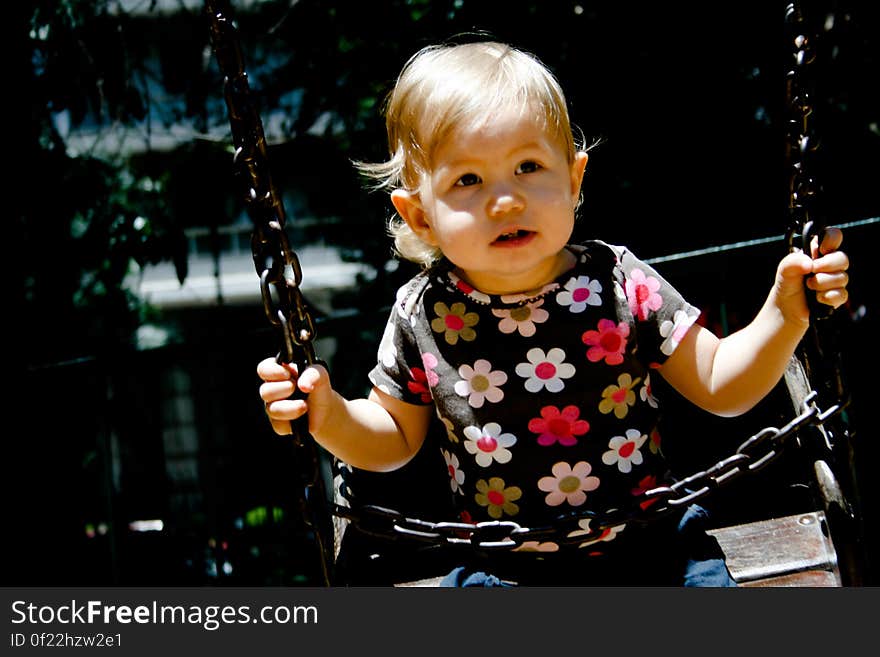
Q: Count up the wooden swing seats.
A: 1